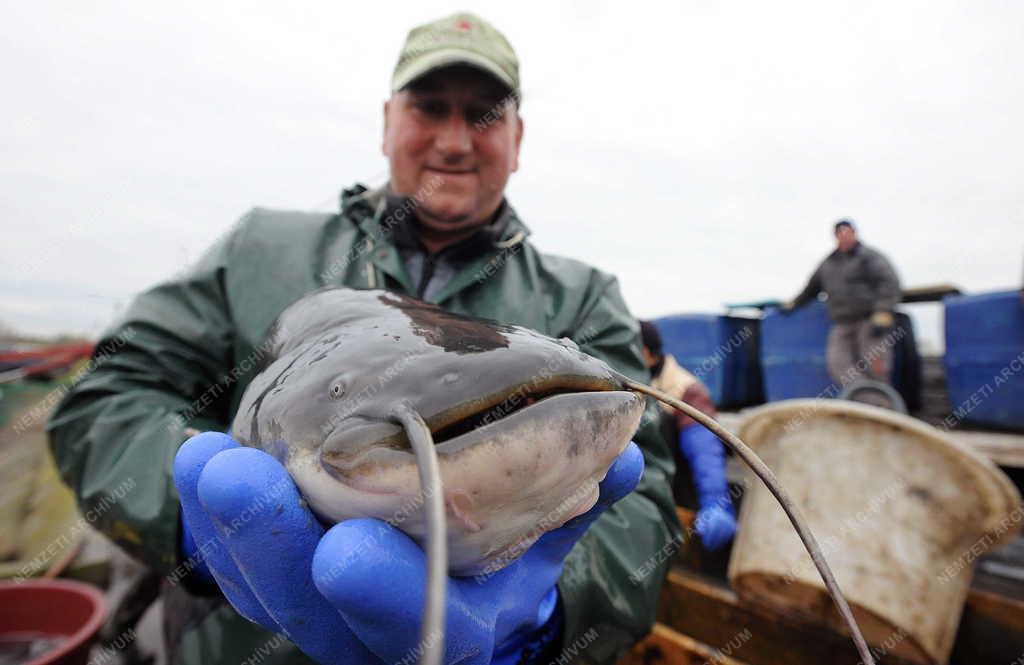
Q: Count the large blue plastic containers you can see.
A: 3